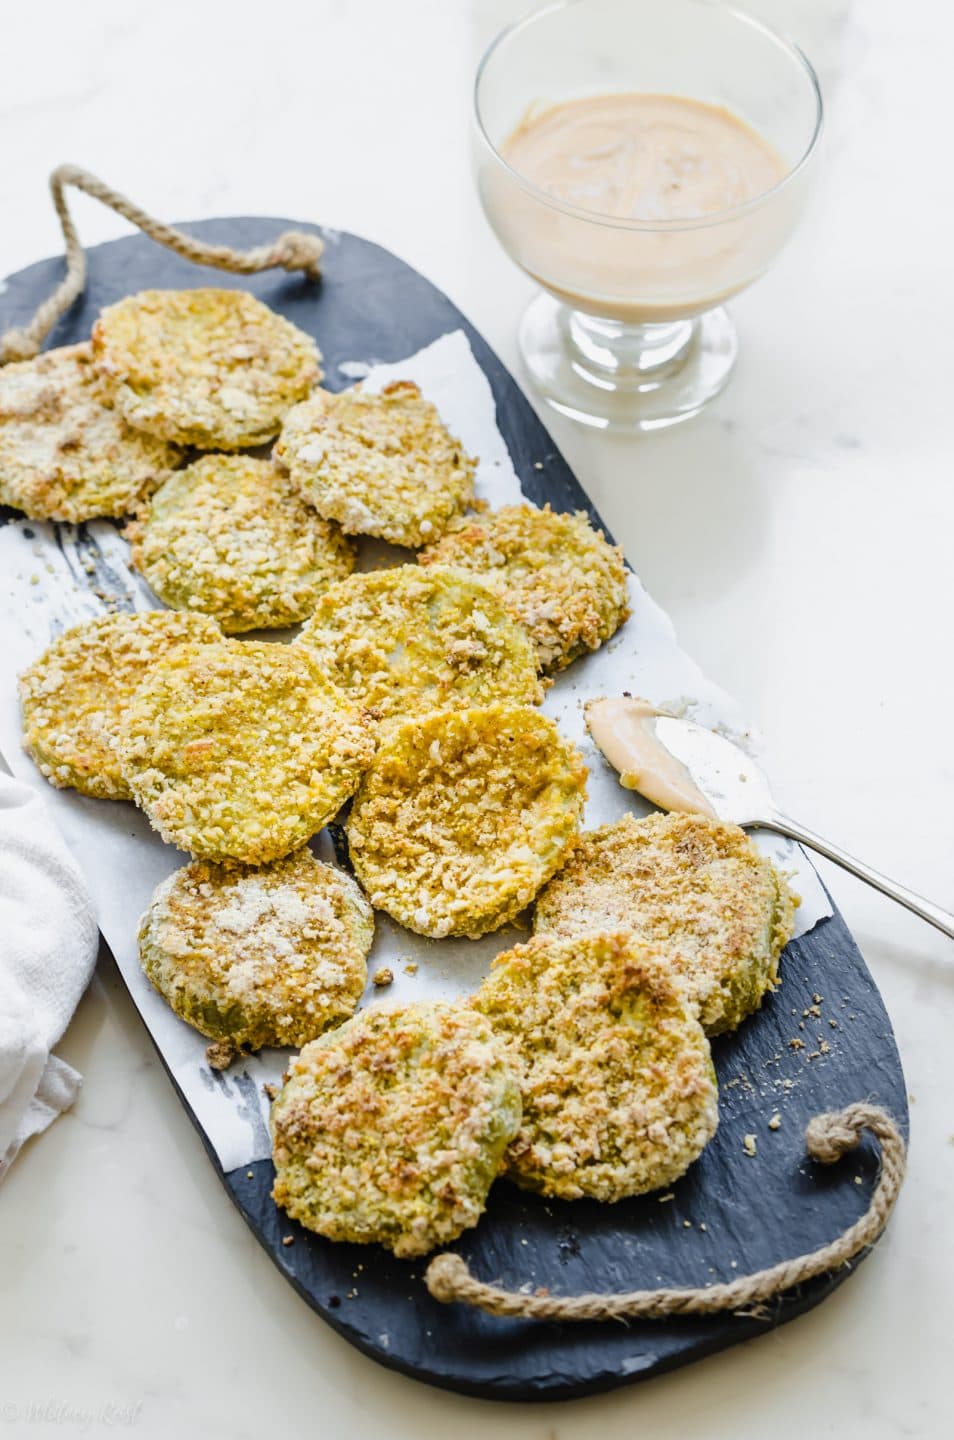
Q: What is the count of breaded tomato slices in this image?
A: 13